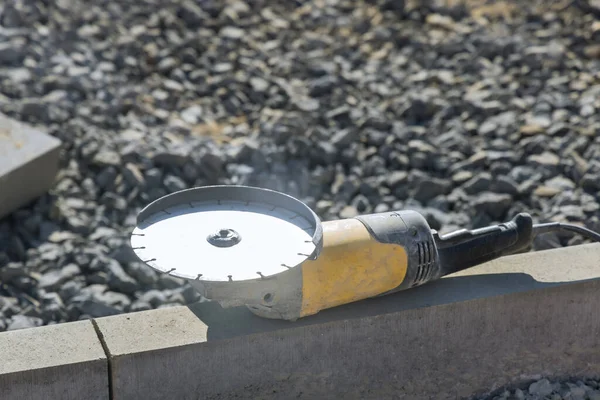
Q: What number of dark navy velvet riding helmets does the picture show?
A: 0